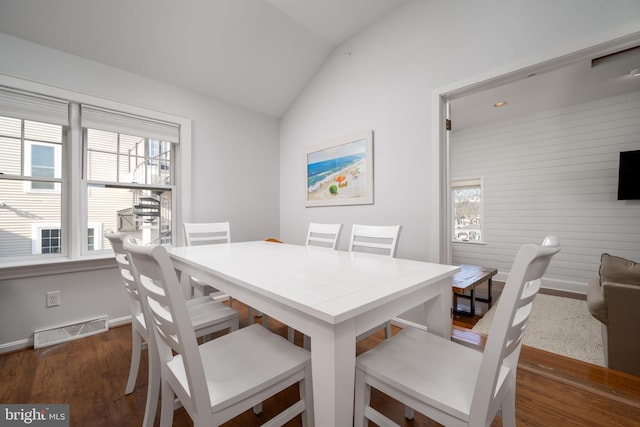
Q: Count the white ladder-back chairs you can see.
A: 6